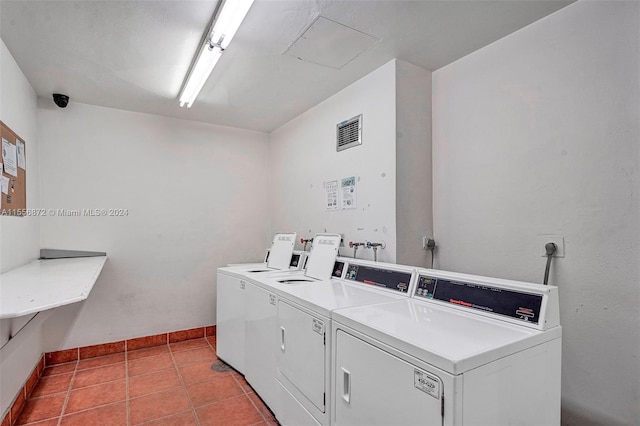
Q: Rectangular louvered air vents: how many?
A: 1